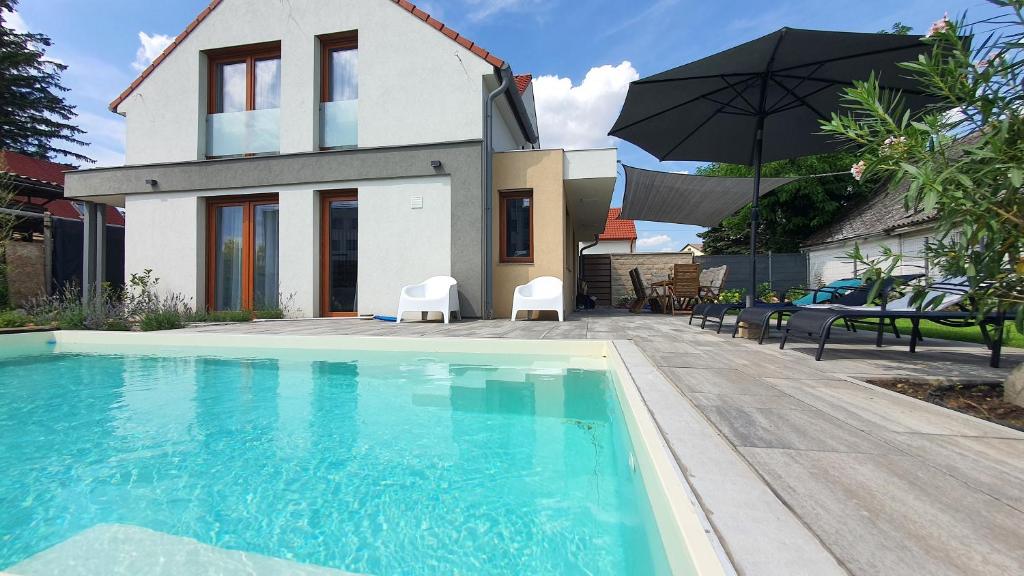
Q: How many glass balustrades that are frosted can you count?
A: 2